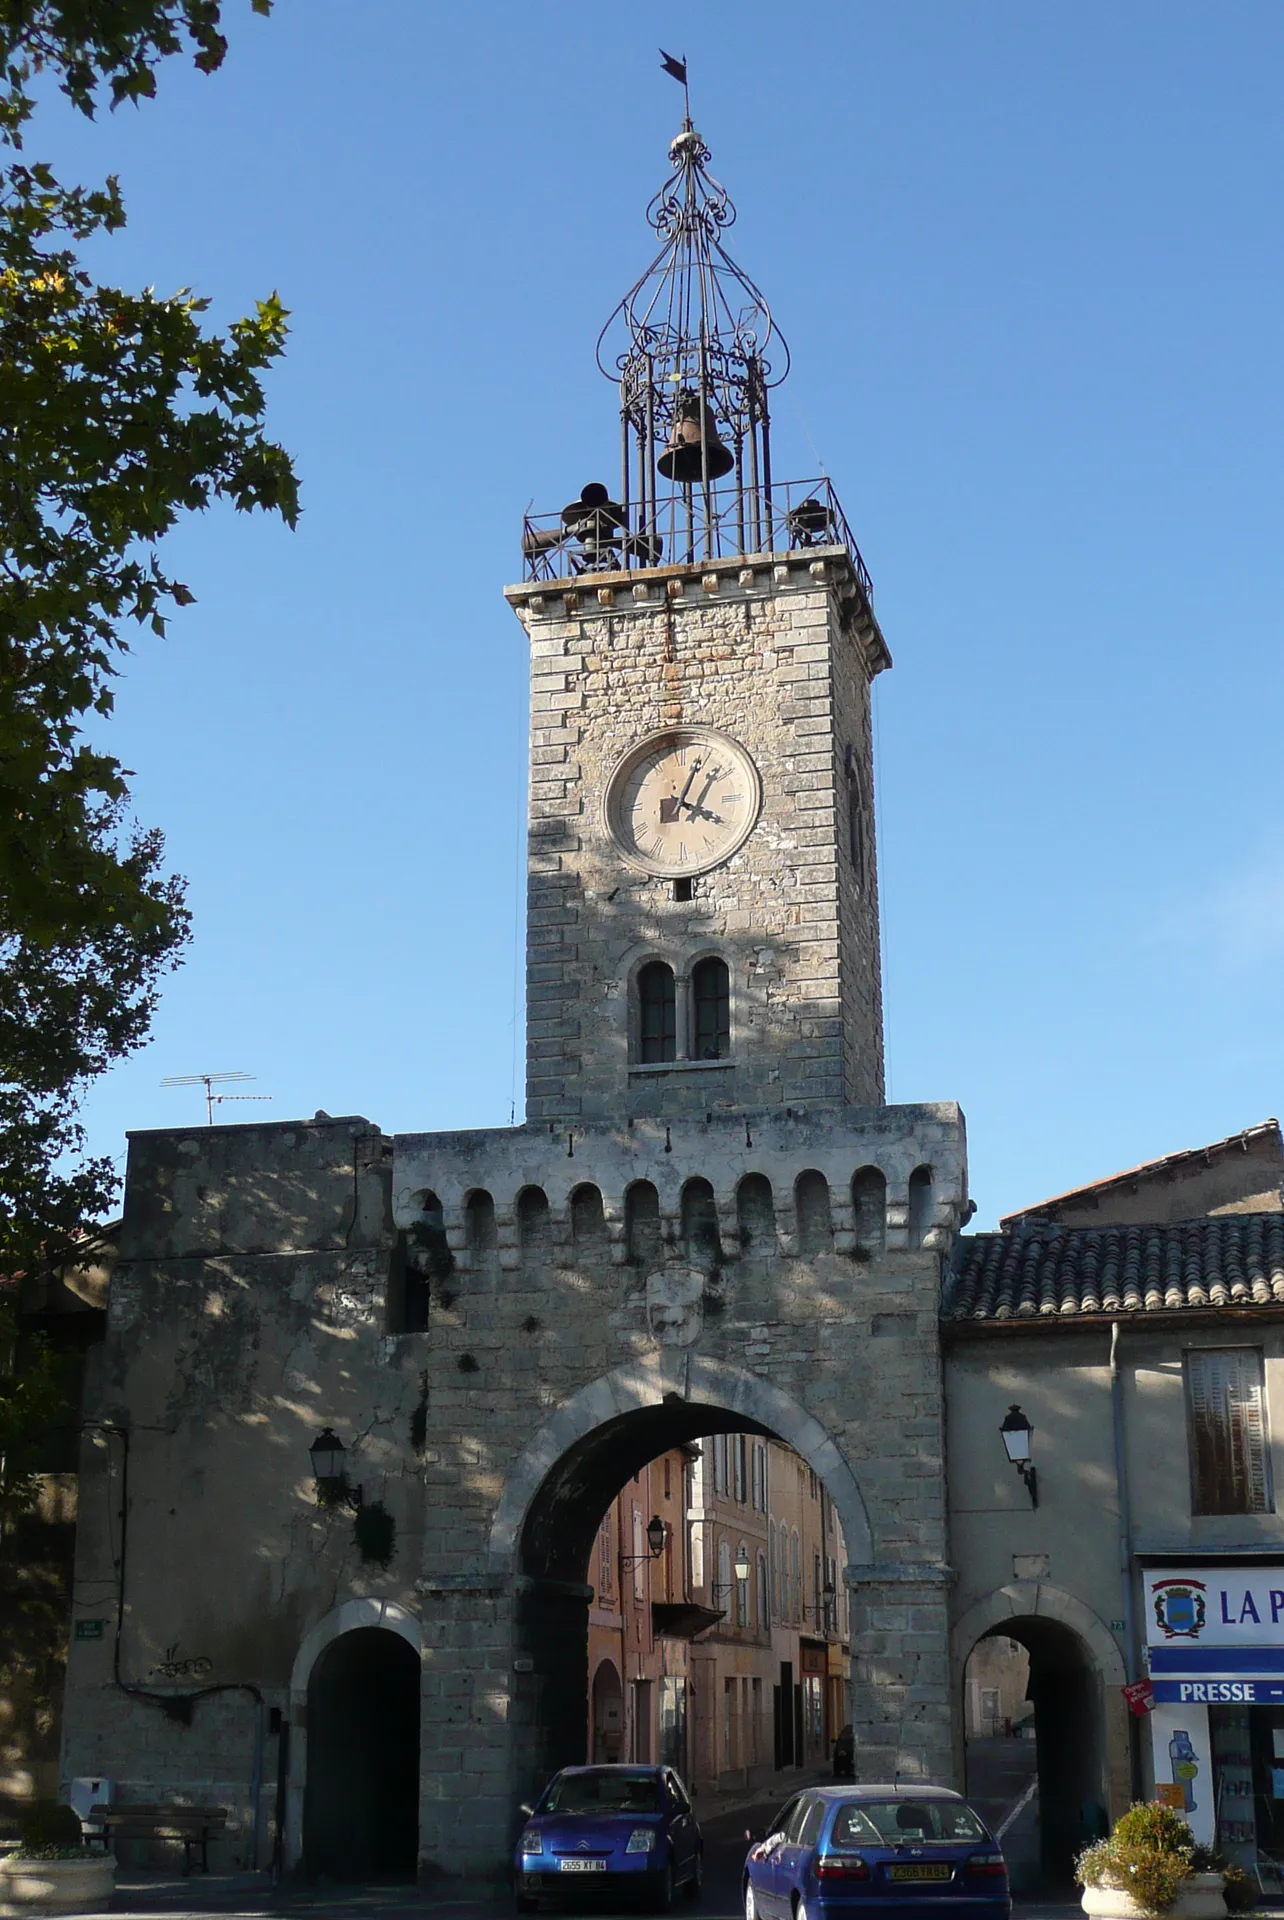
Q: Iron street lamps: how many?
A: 5